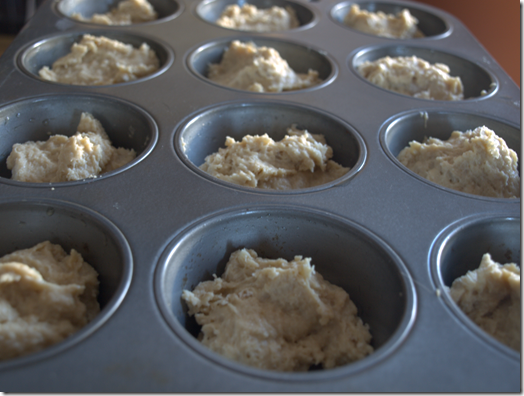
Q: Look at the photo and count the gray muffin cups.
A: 12